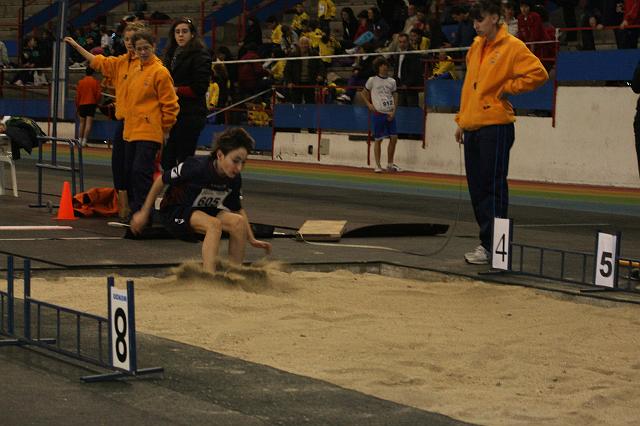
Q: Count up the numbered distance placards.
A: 3